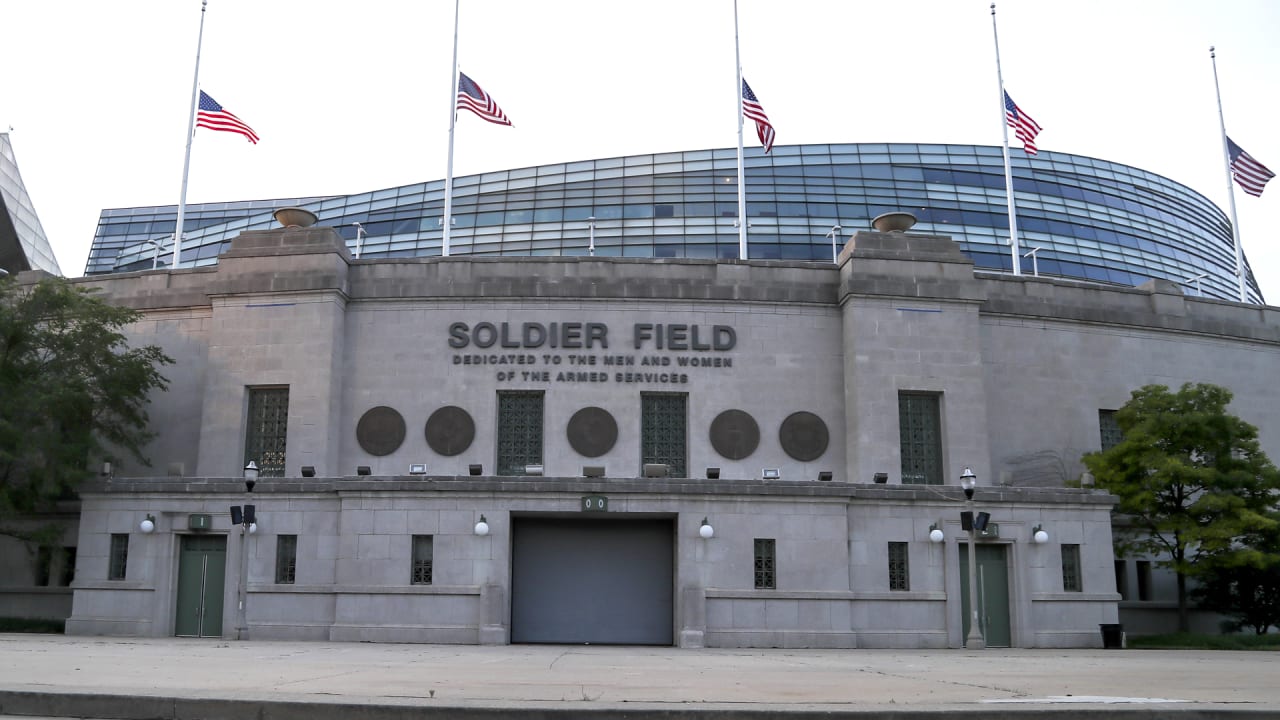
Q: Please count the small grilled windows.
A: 6